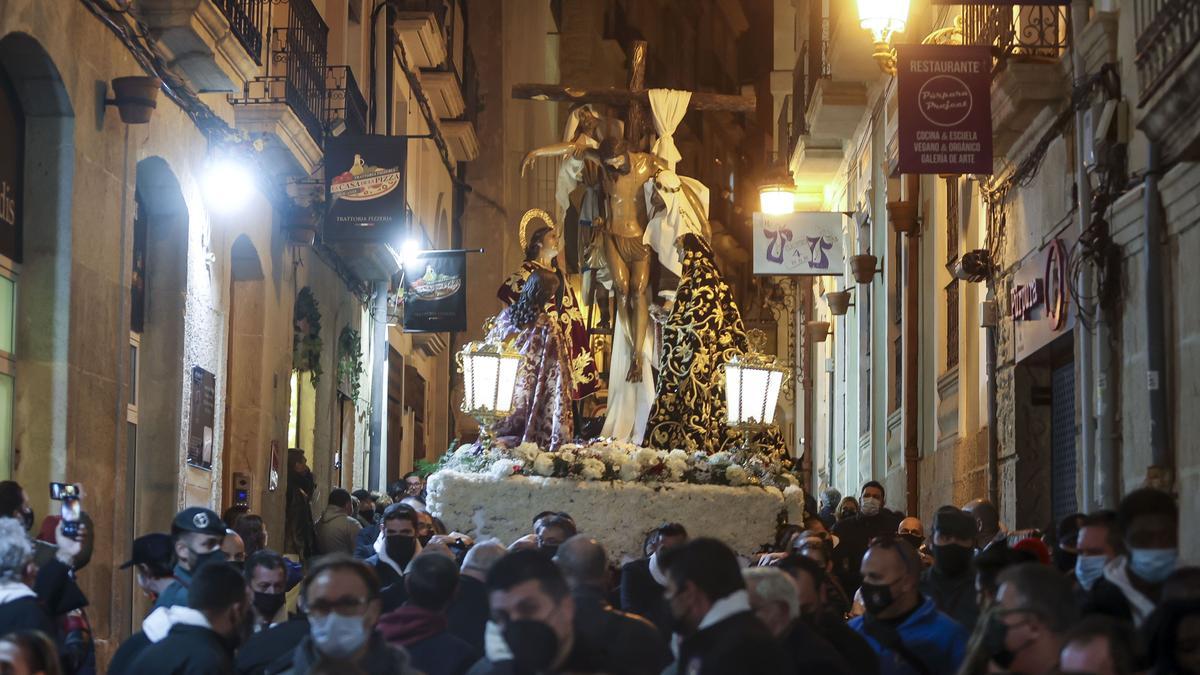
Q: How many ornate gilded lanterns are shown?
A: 2